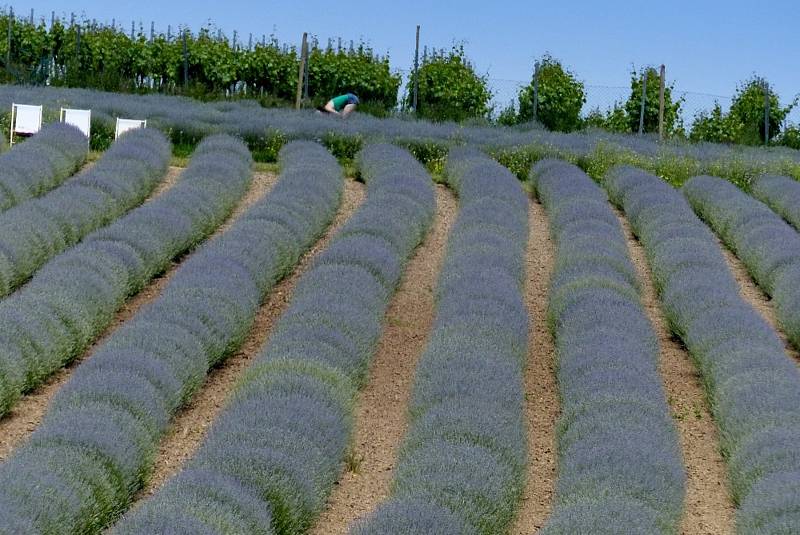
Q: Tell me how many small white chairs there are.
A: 3